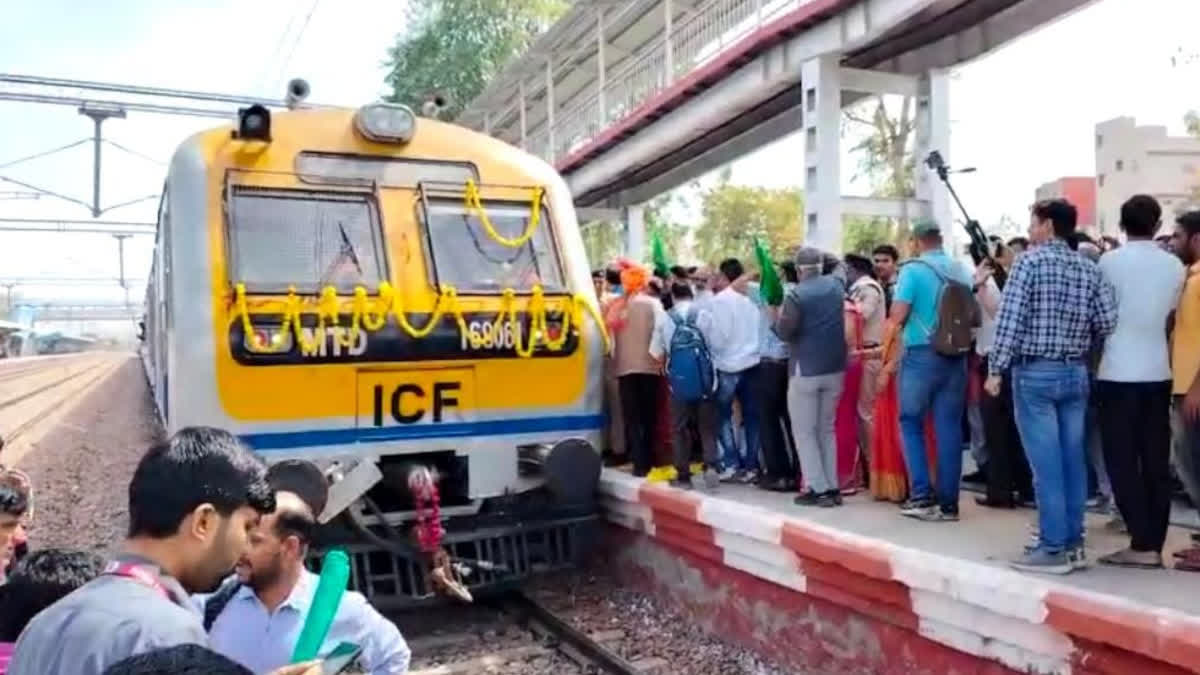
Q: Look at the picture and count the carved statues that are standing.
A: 0